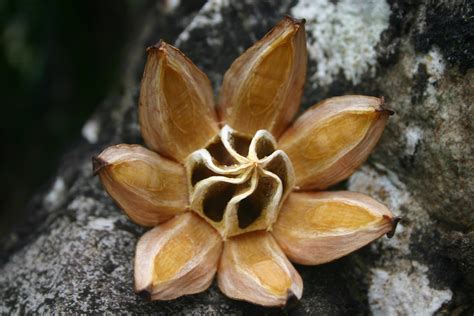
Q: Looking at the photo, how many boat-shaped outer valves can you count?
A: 7